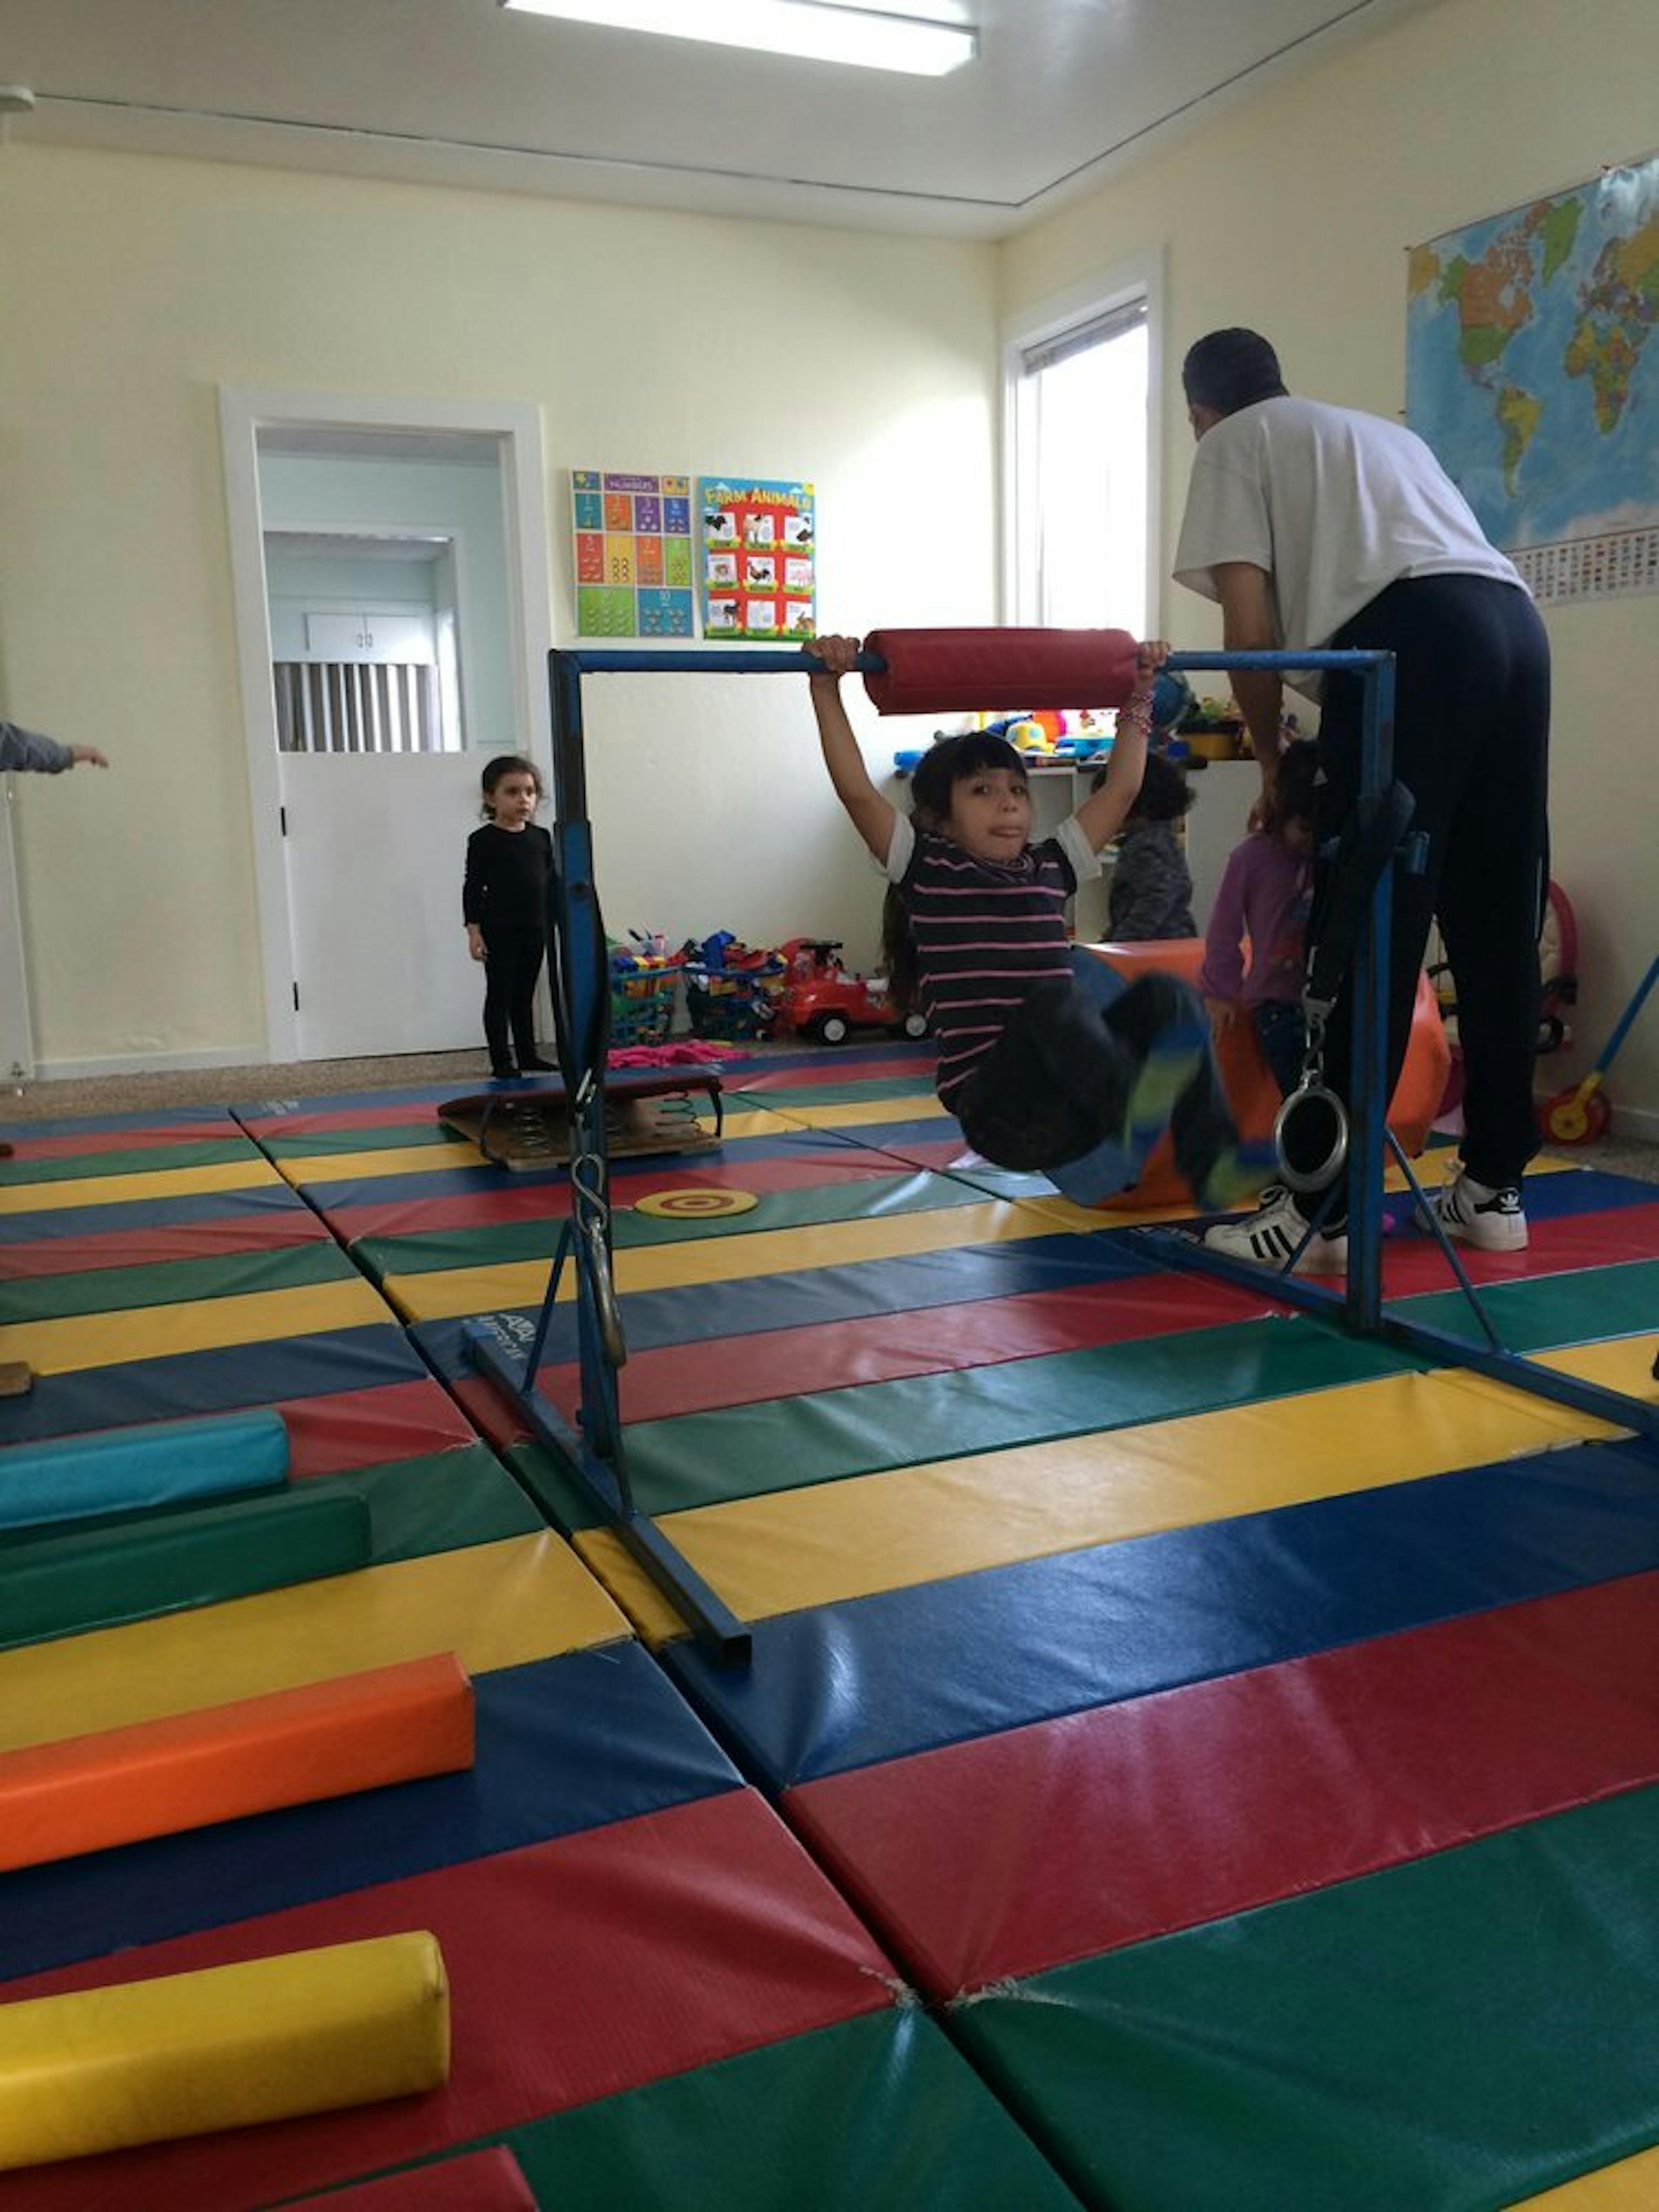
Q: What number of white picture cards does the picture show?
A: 9